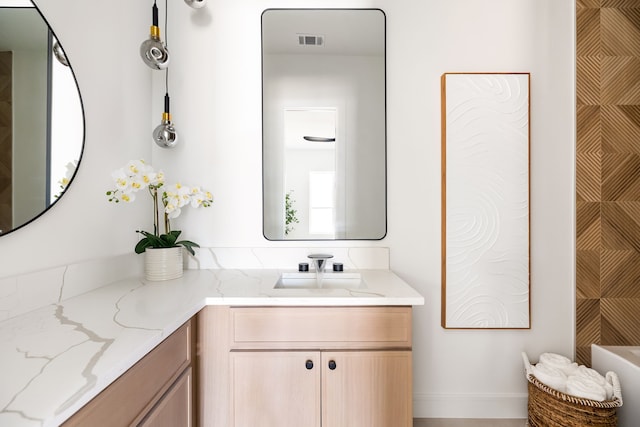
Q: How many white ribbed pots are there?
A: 1